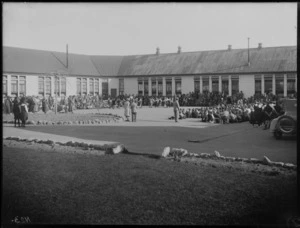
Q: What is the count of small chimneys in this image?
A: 4